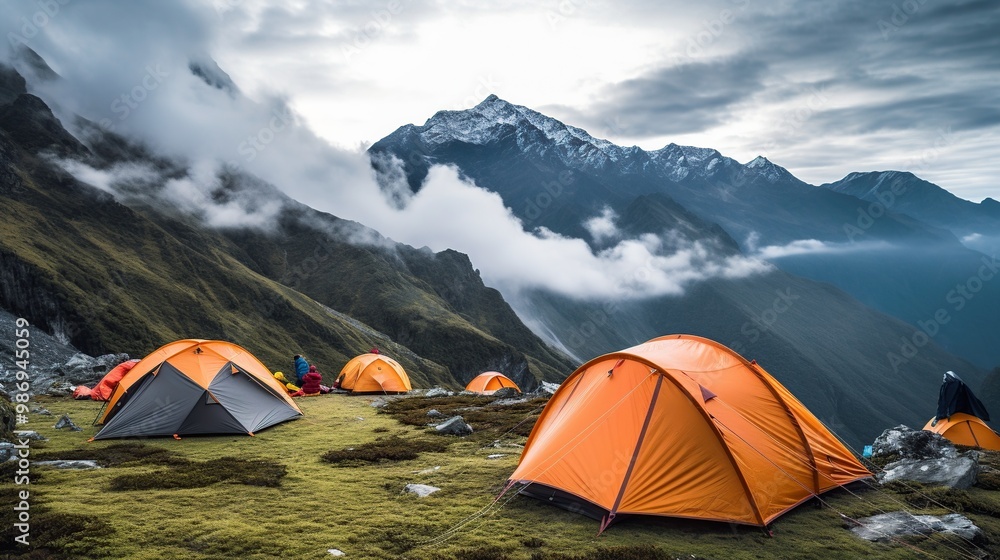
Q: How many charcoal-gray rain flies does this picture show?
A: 1